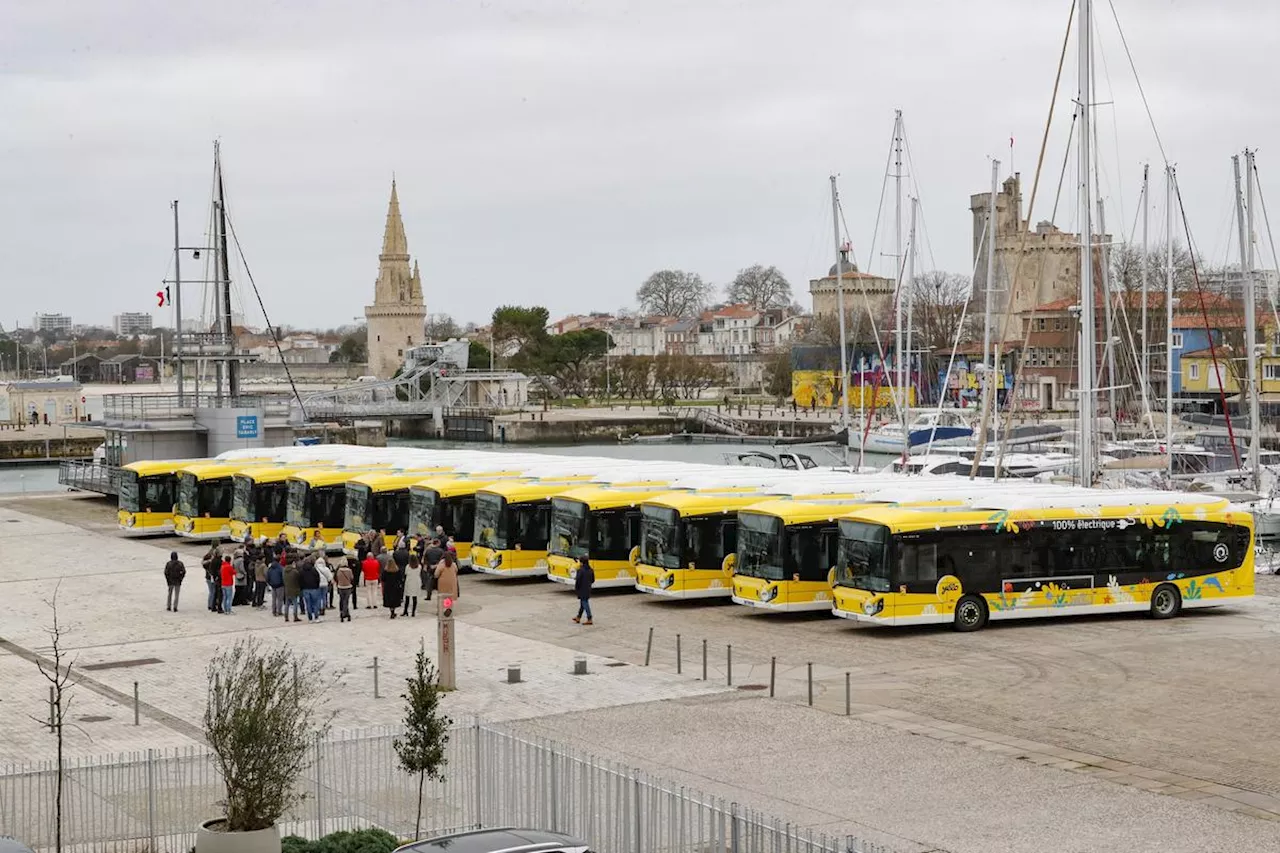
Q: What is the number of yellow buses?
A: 11